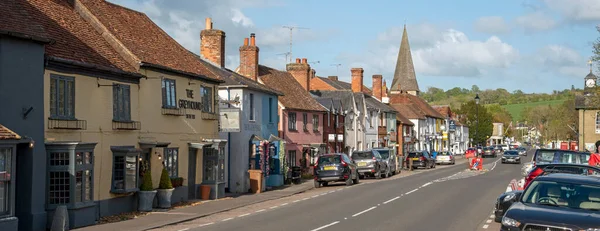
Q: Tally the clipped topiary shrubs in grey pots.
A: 2